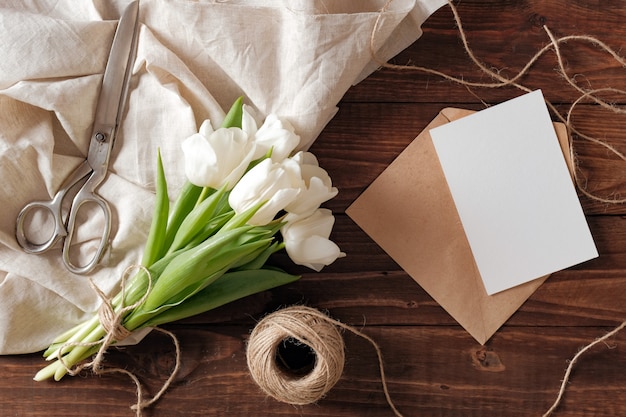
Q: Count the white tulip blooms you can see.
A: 5